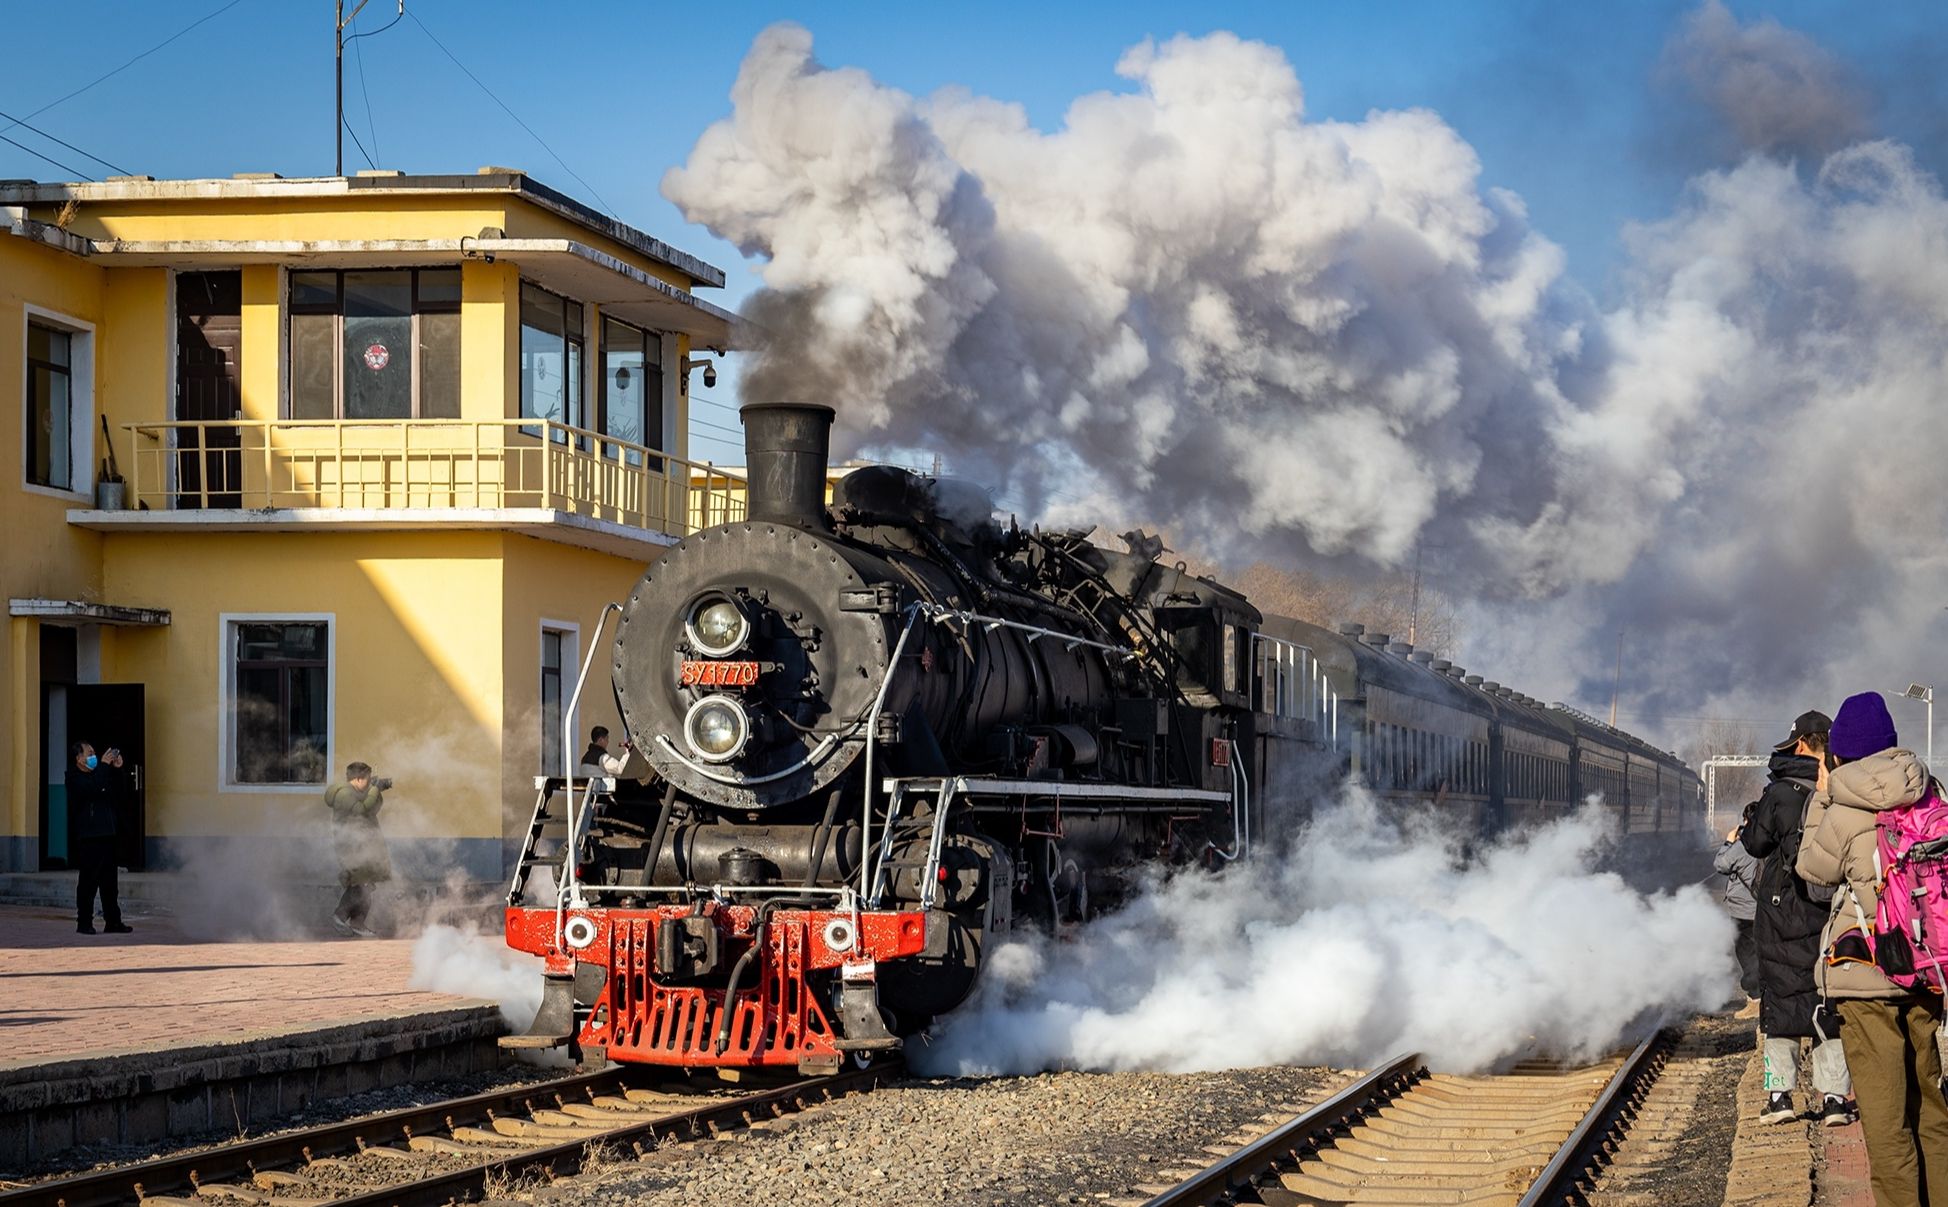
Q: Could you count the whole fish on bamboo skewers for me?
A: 0